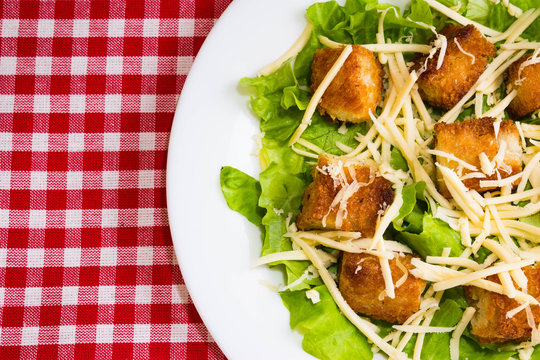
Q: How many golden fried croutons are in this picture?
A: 7